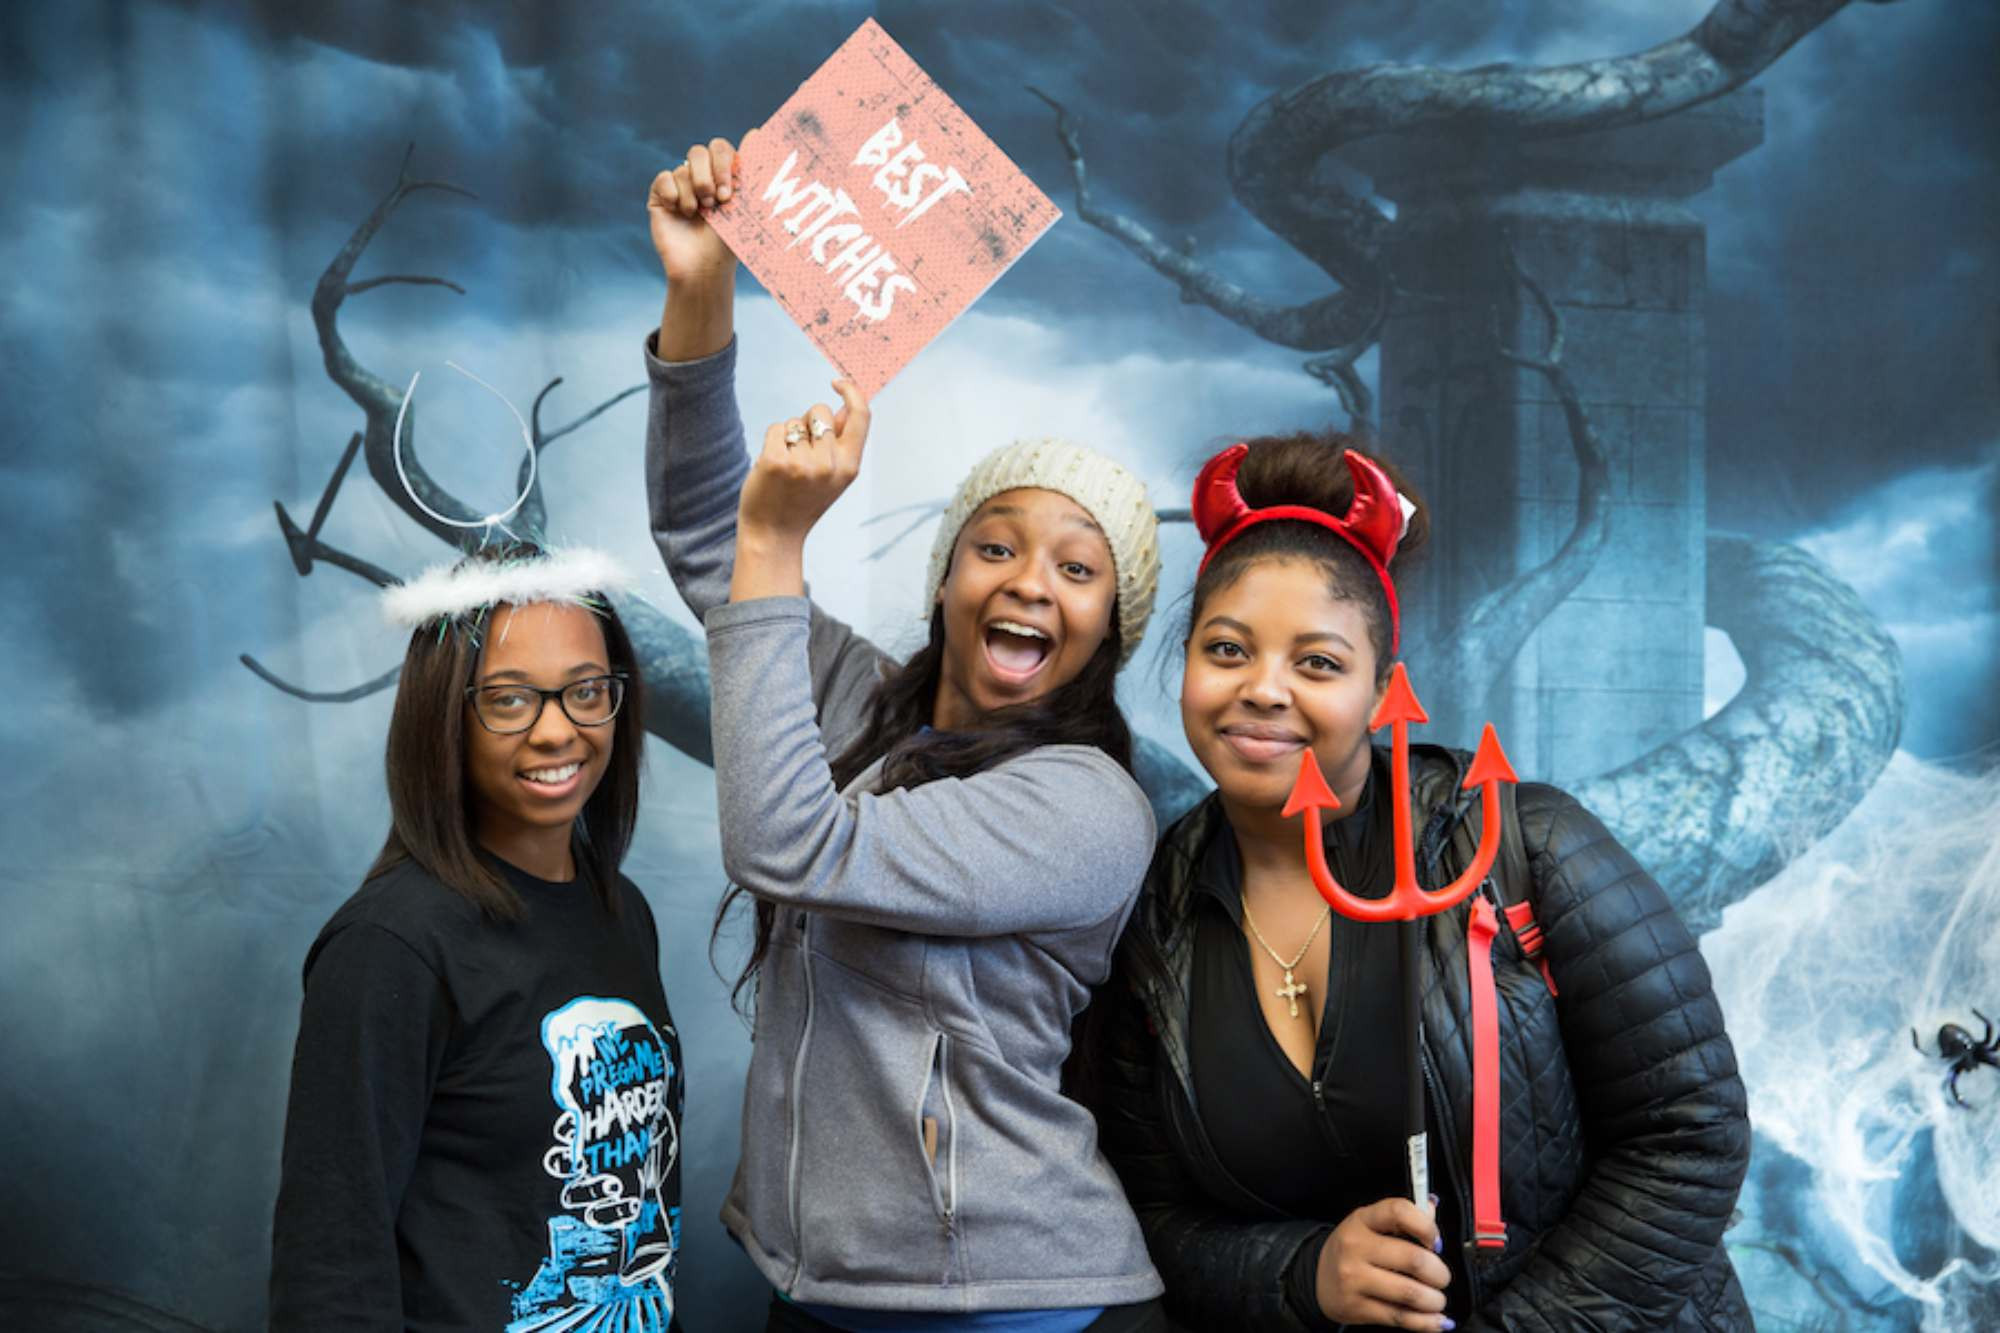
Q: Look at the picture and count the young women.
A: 3